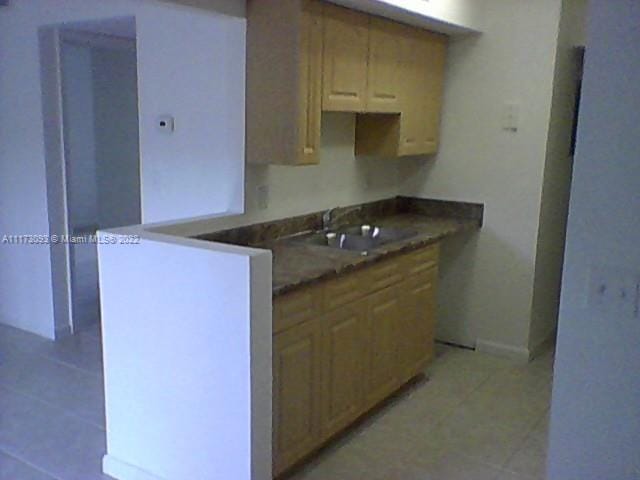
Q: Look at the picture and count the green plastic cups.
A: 0